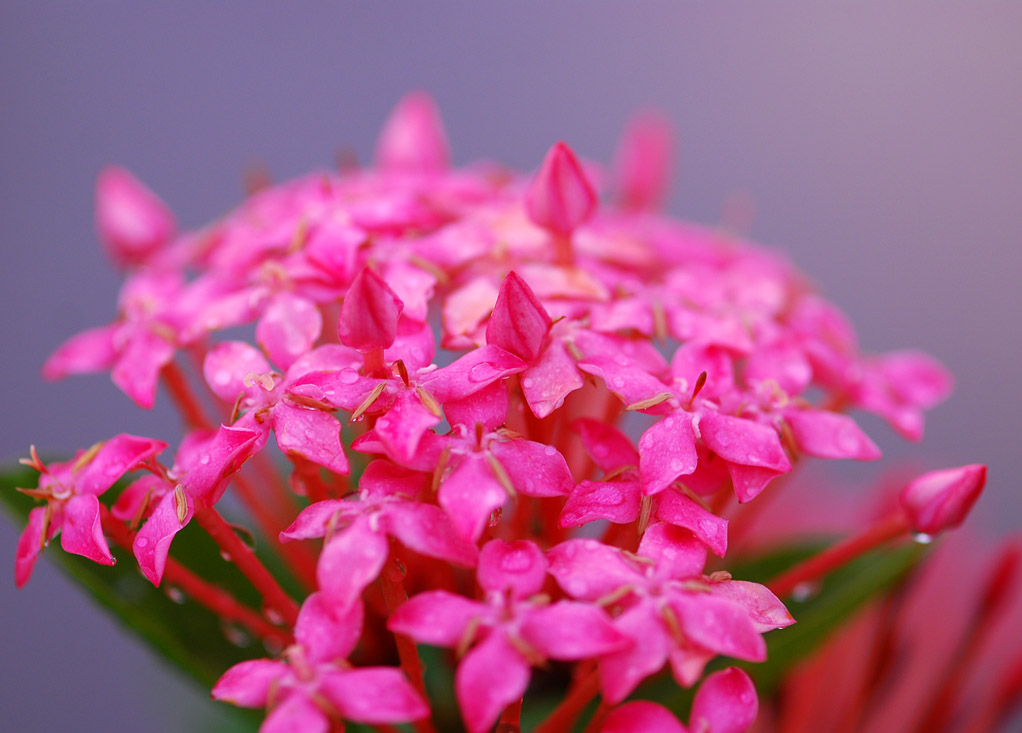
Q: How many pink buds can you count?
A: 7